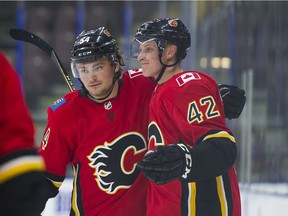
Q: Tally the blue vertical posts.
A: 4